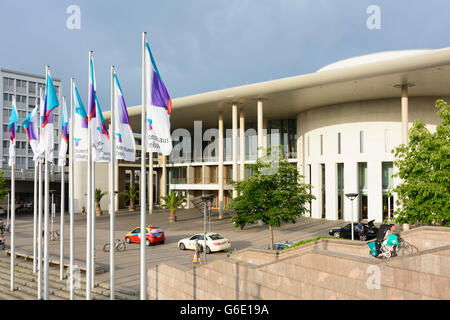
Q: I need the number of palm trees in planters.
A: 3